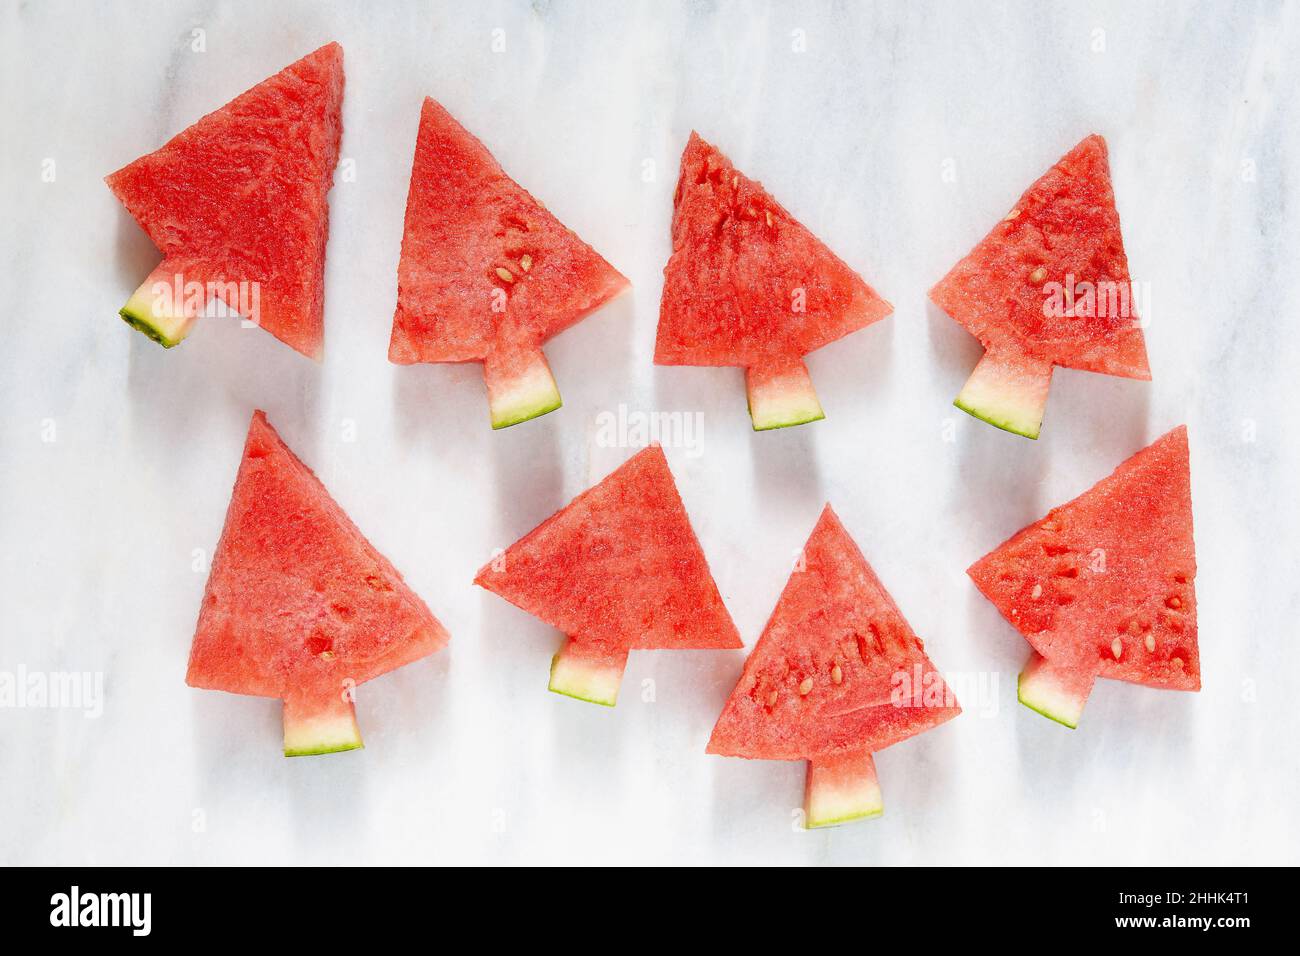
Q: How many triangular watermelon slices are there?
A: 8